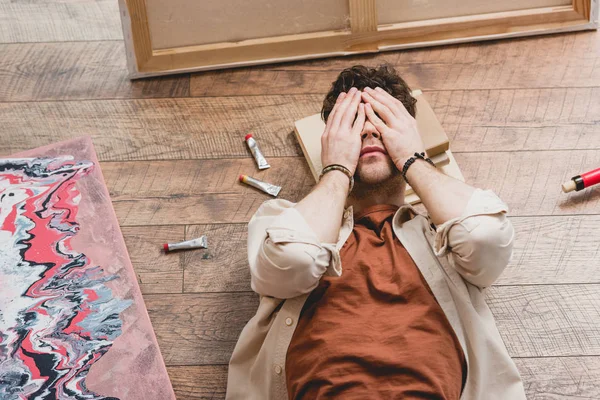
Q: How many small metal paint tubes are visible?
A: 3